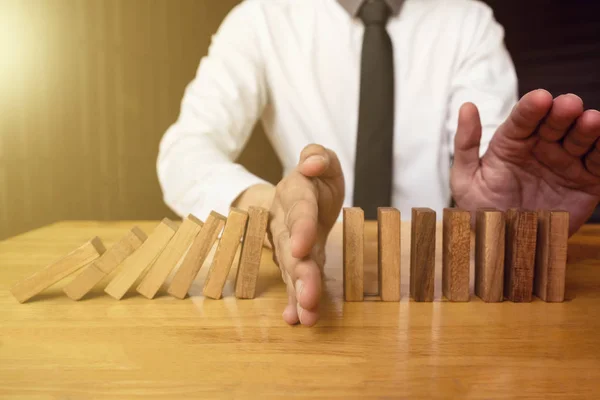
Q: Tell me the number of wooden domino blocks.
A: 14